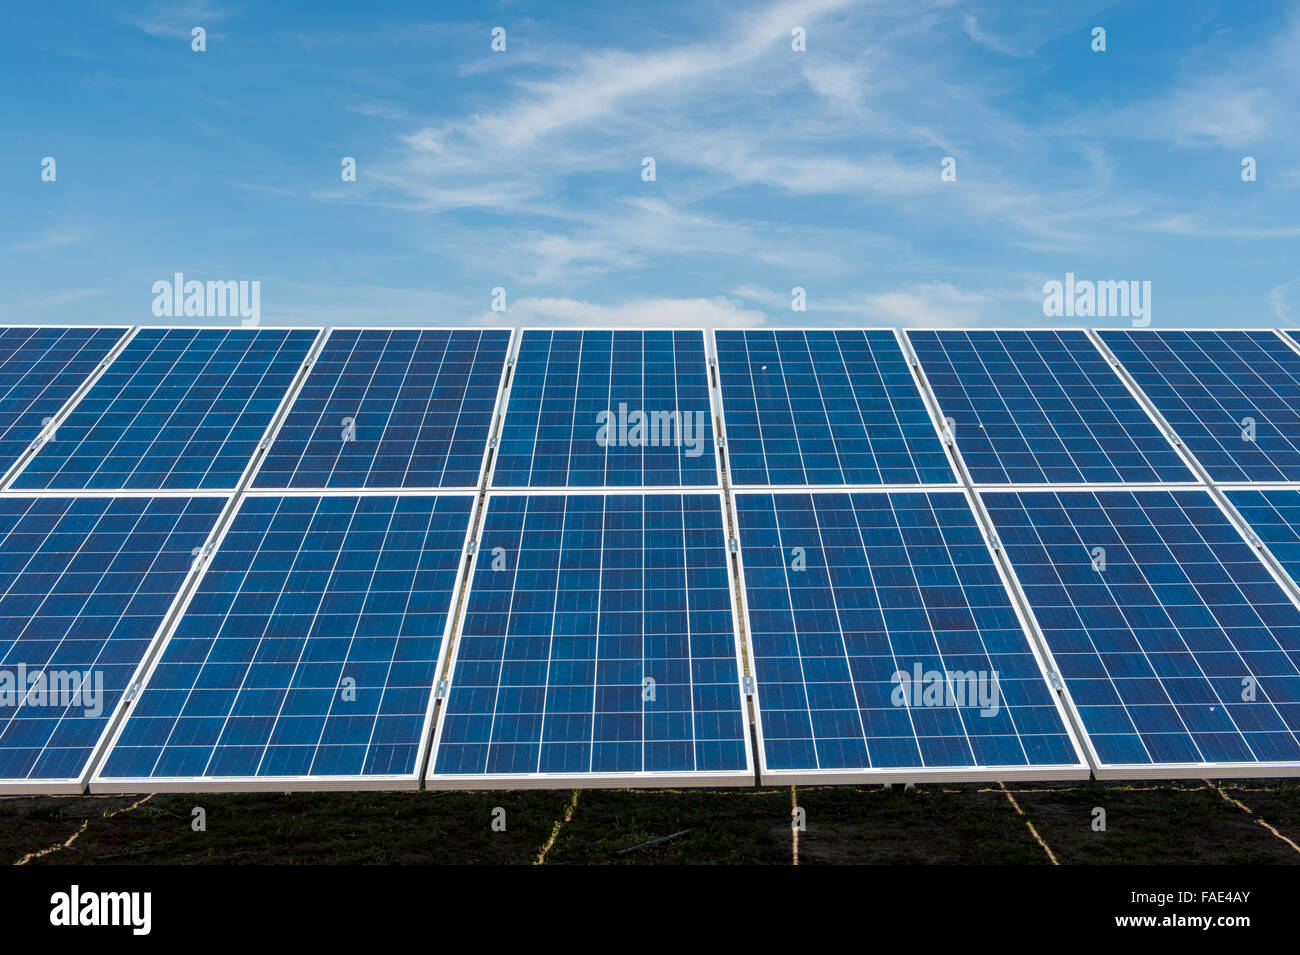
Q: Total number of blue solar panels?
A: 14